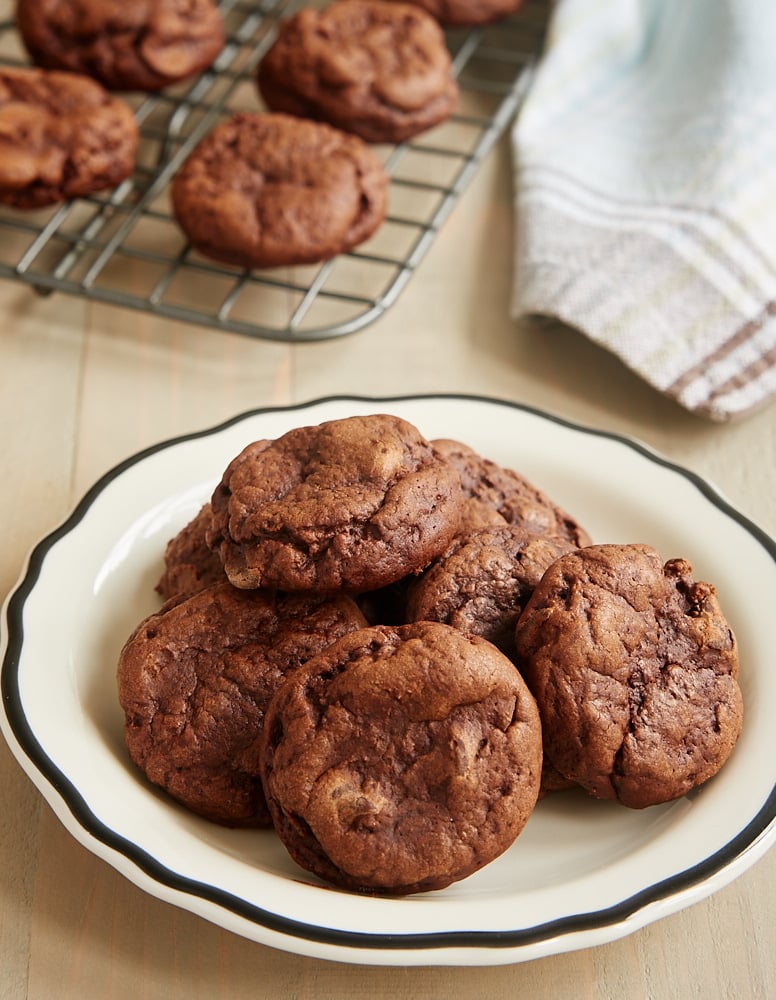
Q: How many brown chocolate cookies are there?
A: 12